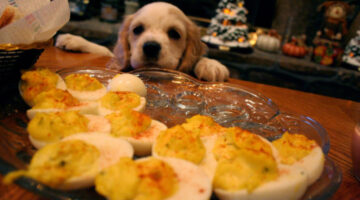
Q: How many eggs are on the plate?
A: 14